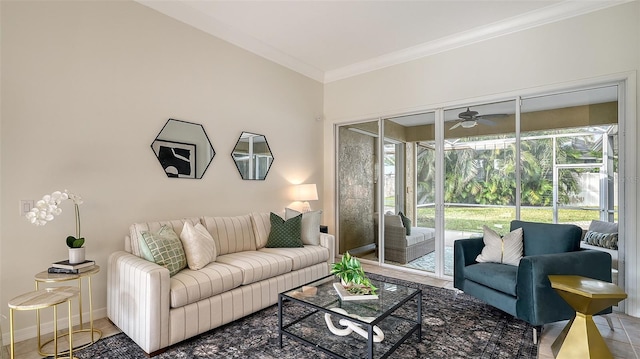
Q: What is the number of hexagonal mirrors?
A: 2